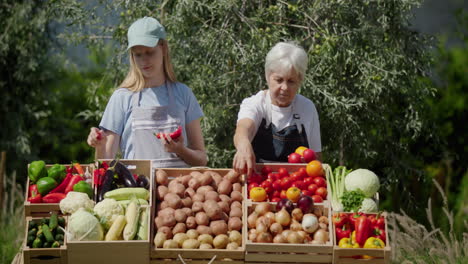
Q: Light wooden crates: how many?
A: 9